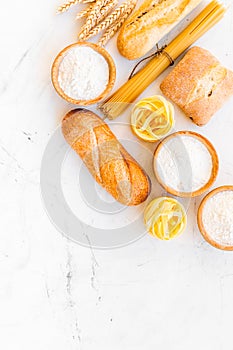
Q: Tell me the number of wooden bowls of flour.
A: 3